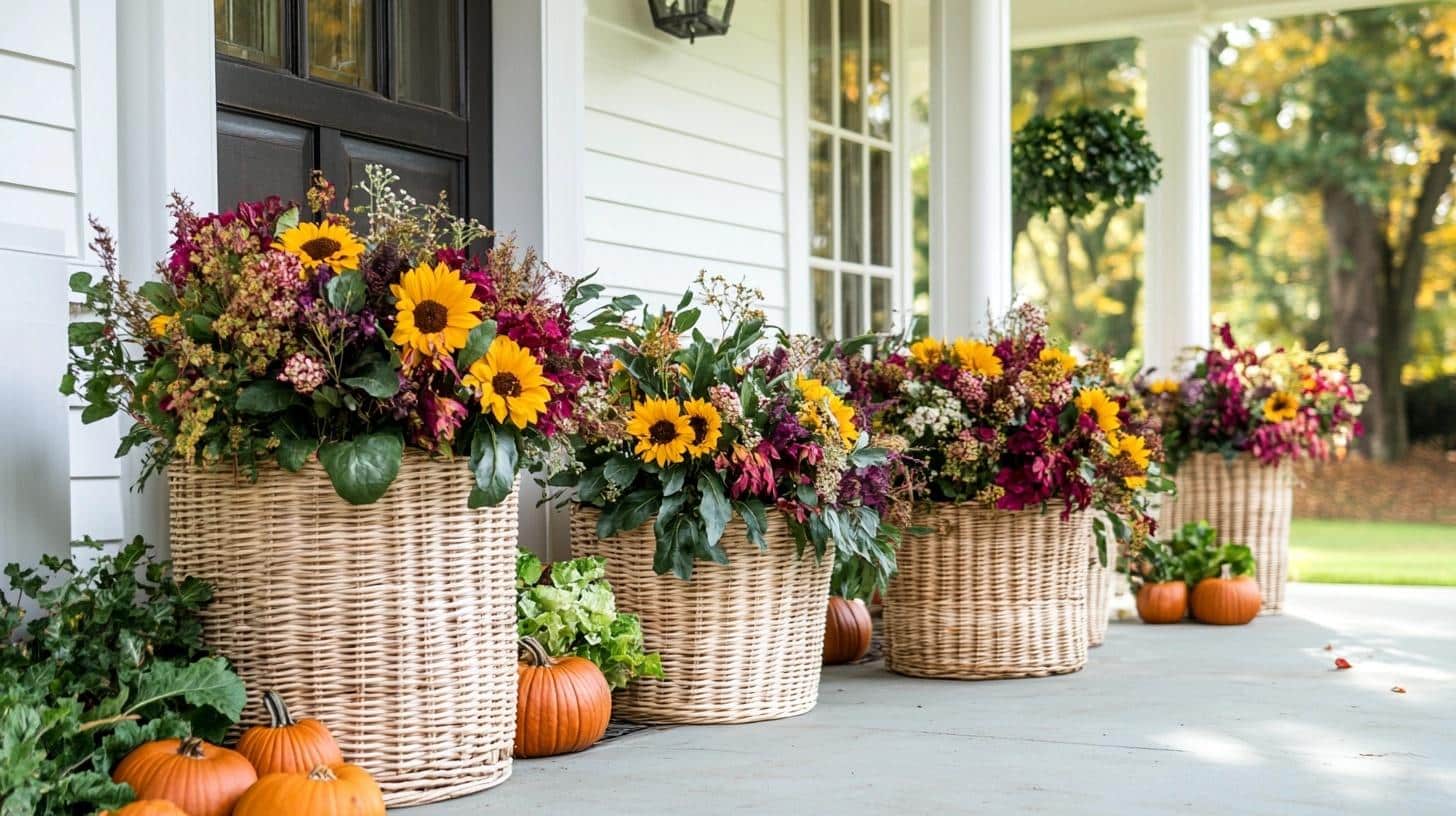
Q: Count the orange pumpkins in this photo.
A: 8